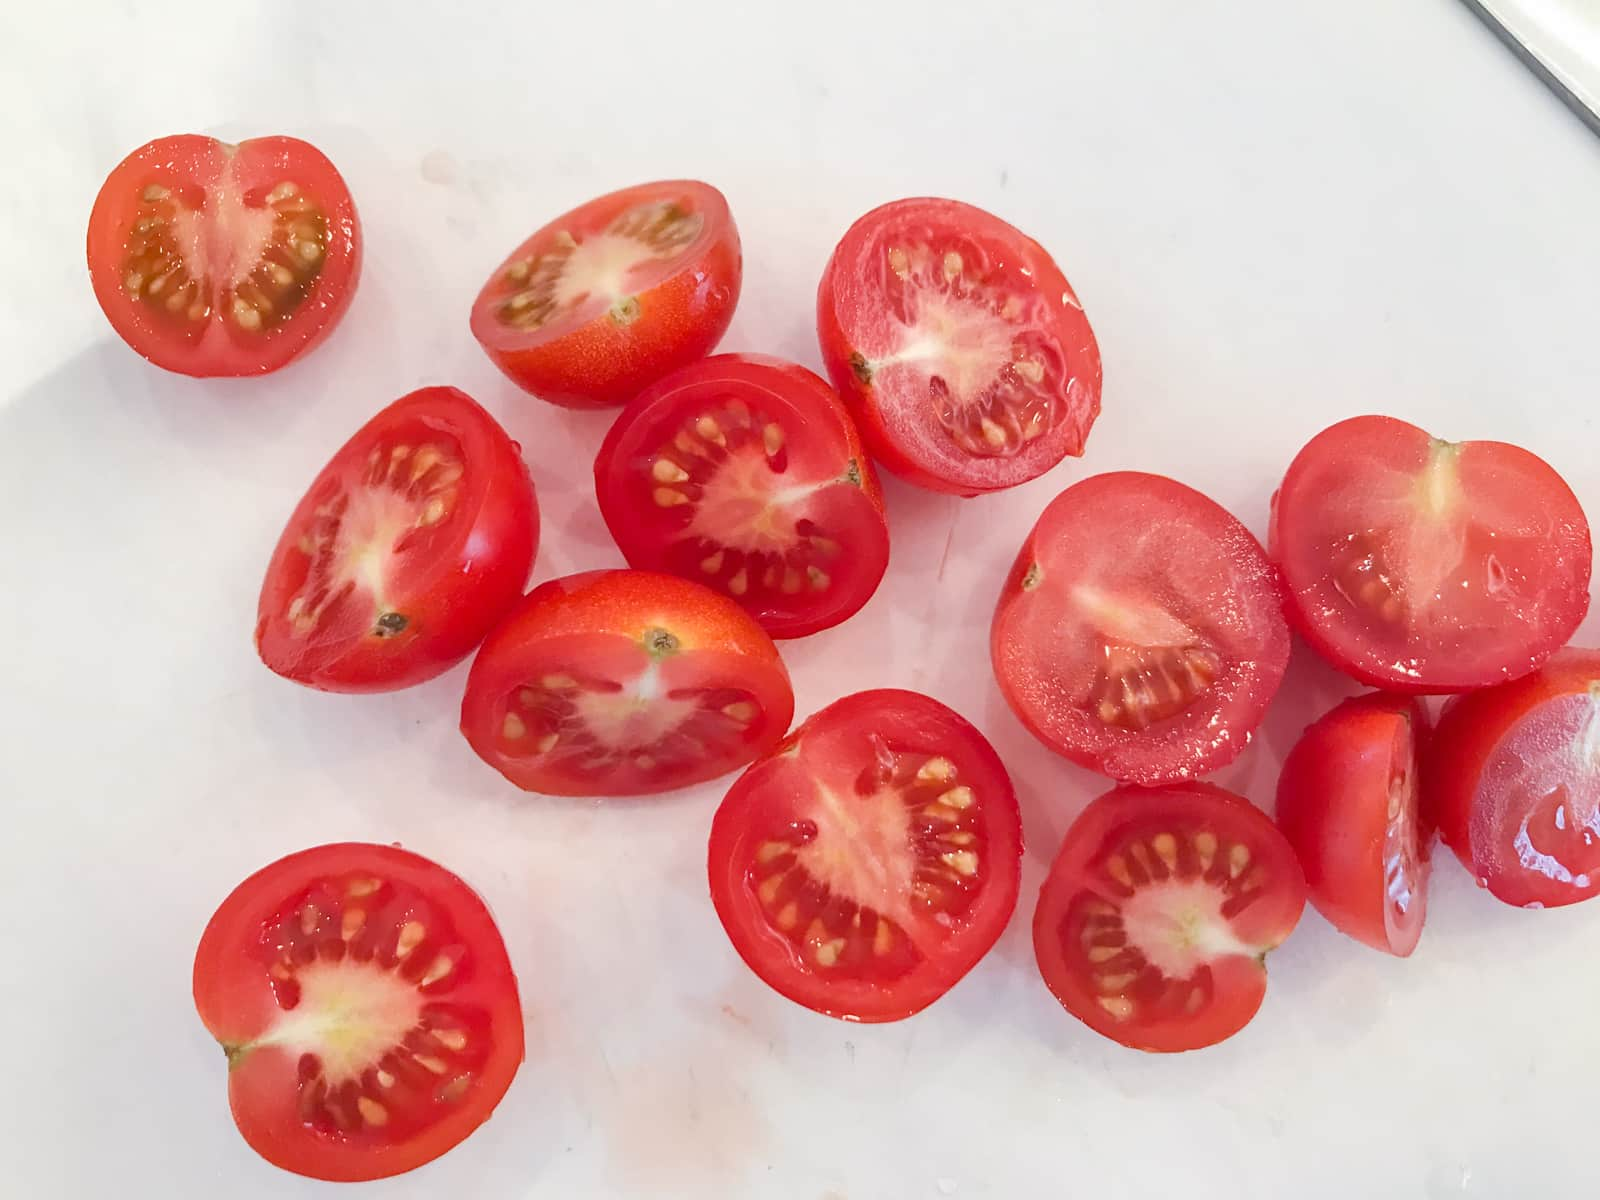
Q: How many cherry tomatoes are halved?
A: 13